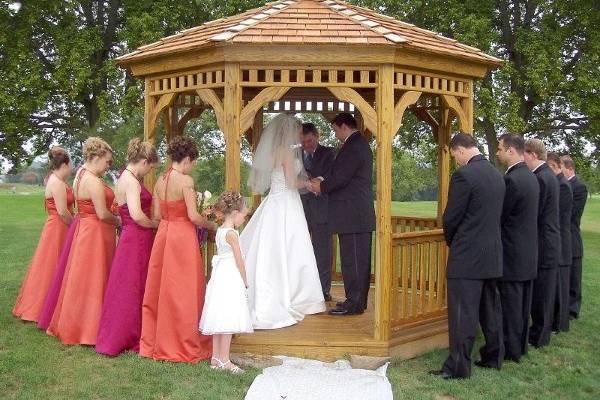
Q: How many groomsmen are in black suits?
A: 5